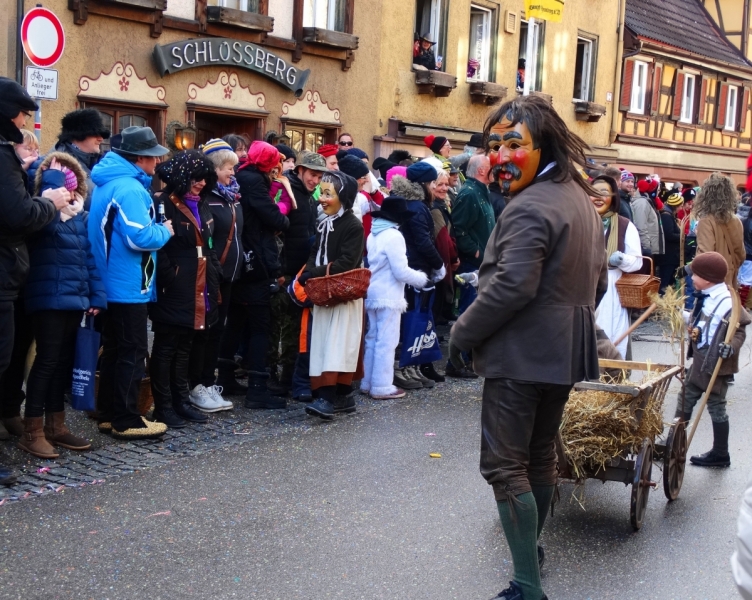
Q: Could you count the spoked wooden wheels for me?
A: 2